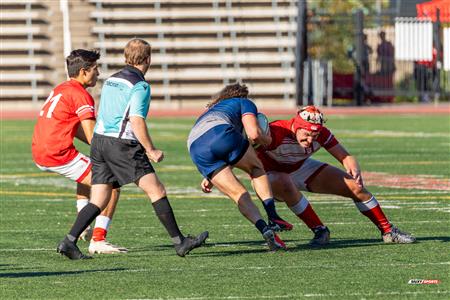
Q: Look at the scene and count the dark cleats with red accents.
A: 2